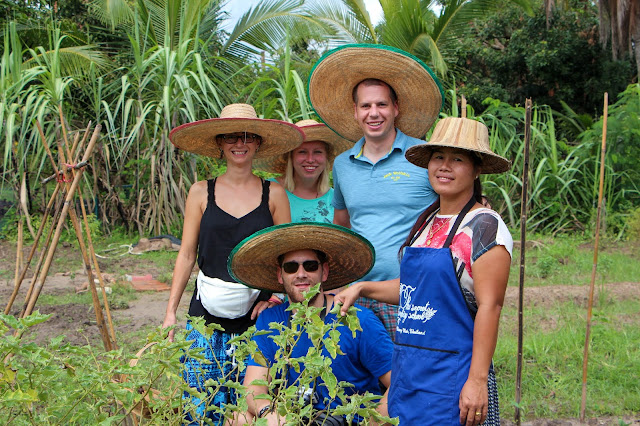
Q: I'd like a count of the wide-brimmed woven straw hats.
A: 5